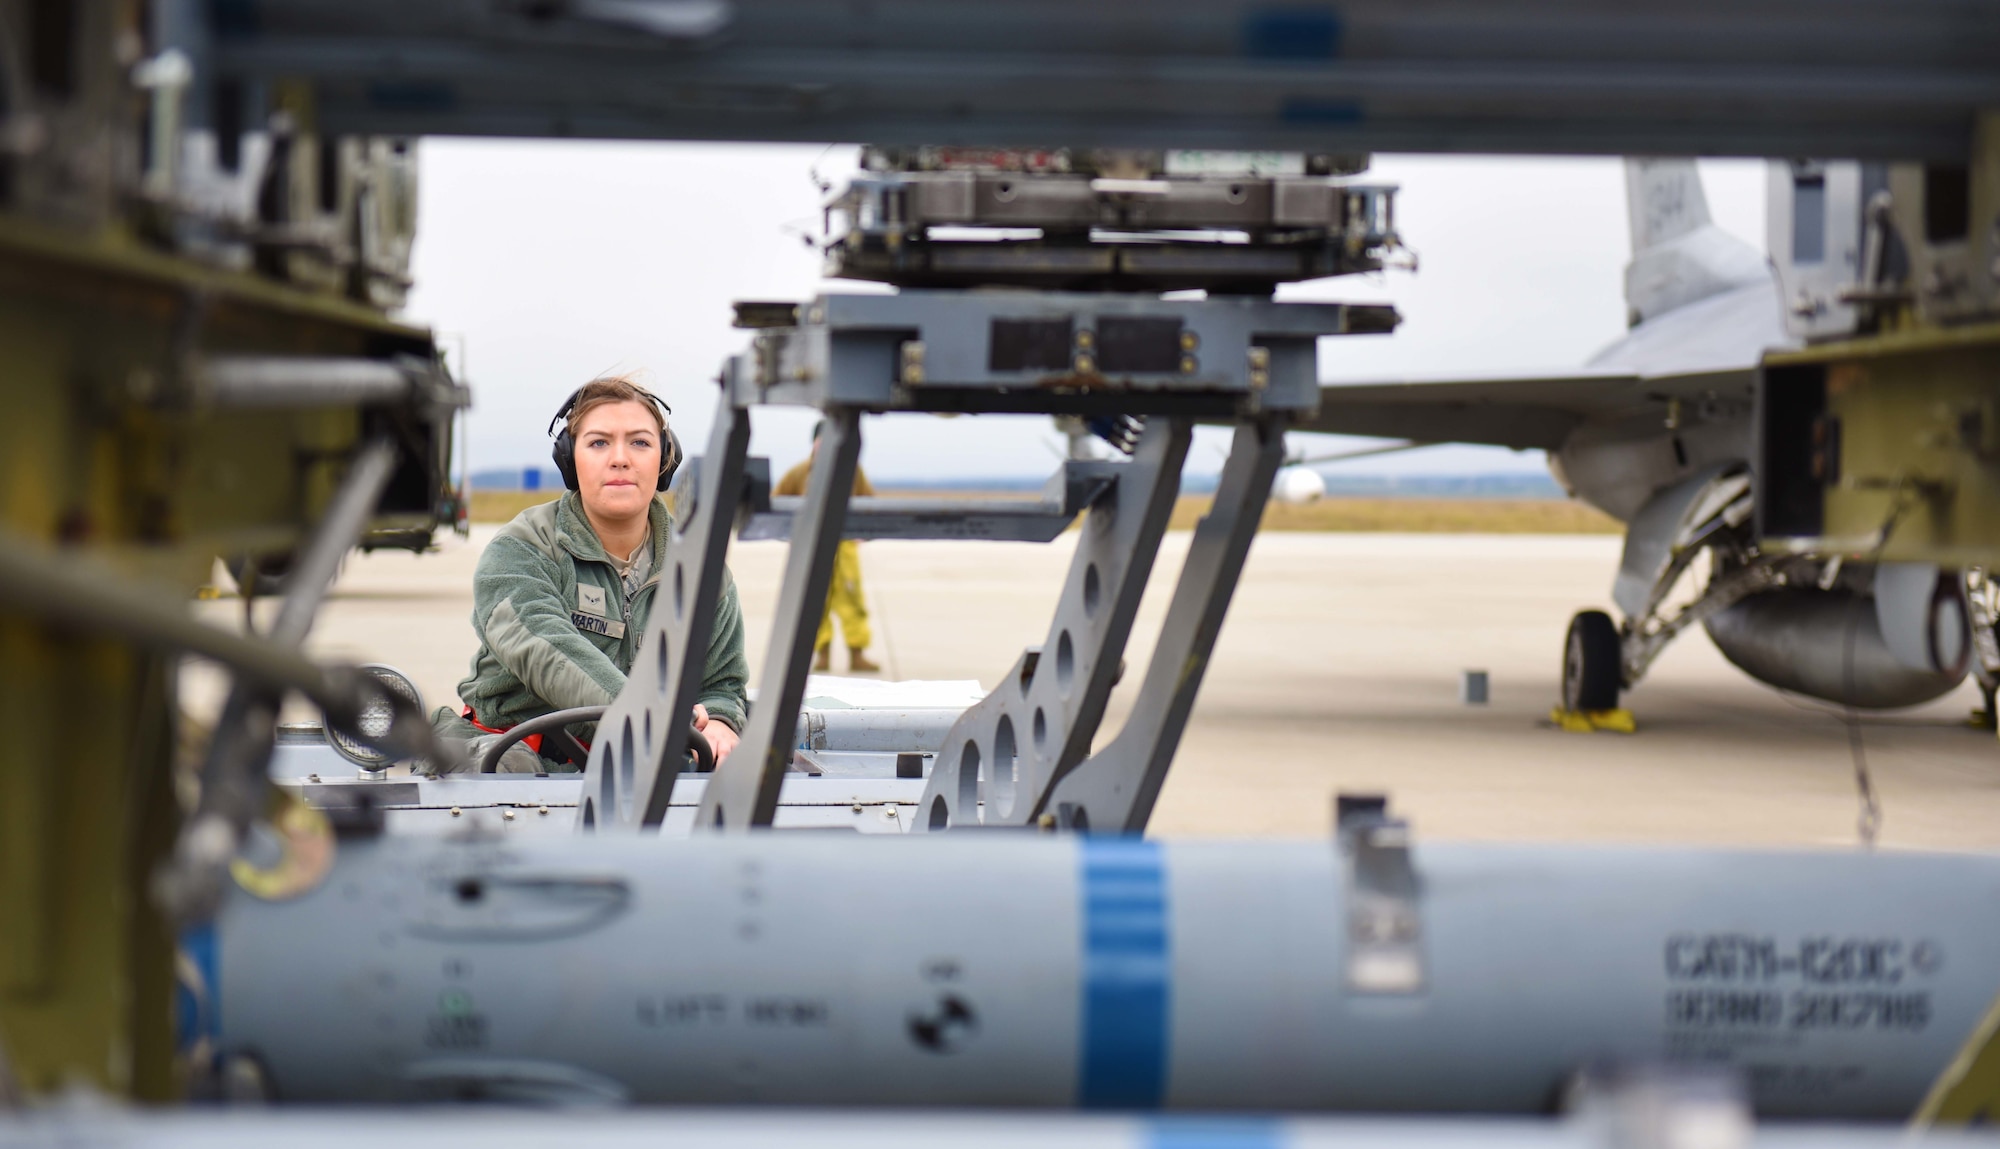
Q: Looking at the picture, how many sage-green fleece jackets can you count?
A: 1